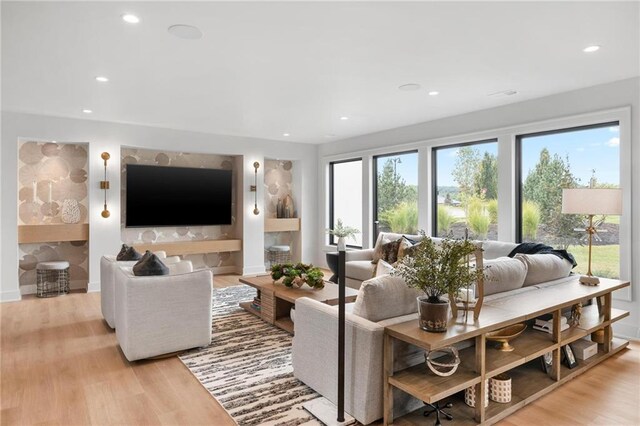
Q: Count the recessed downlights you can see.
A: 7